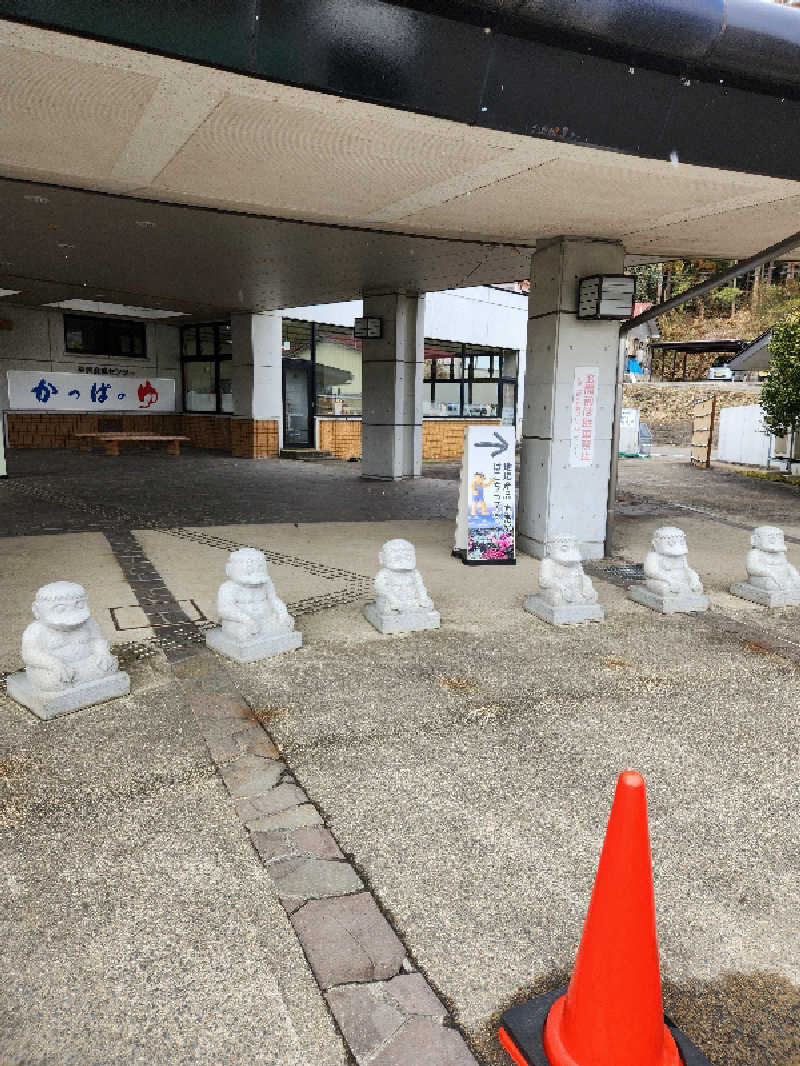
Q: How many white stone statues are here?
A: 6